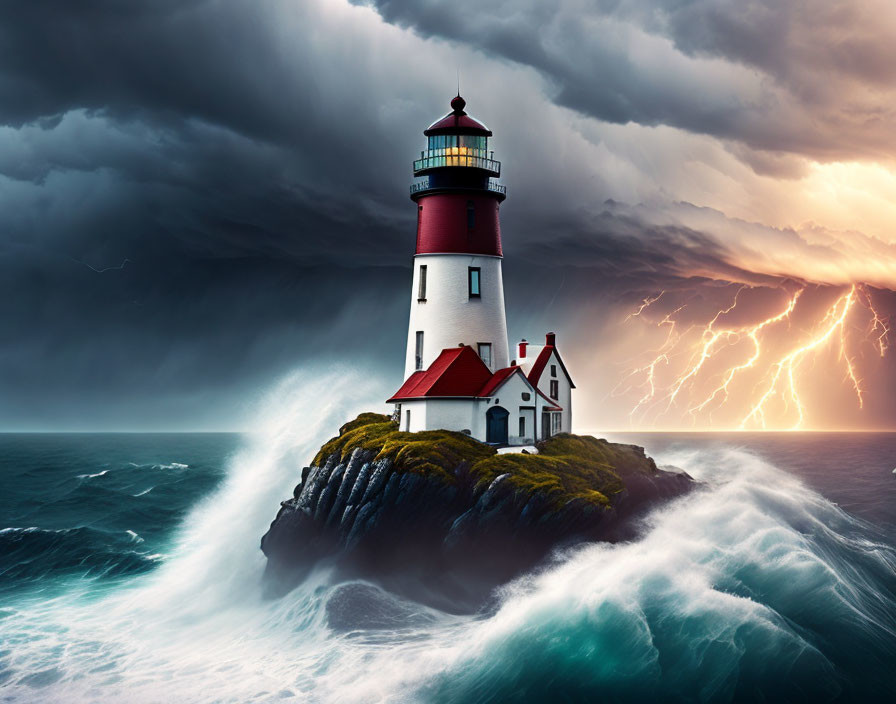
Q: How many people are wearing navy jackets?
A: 0